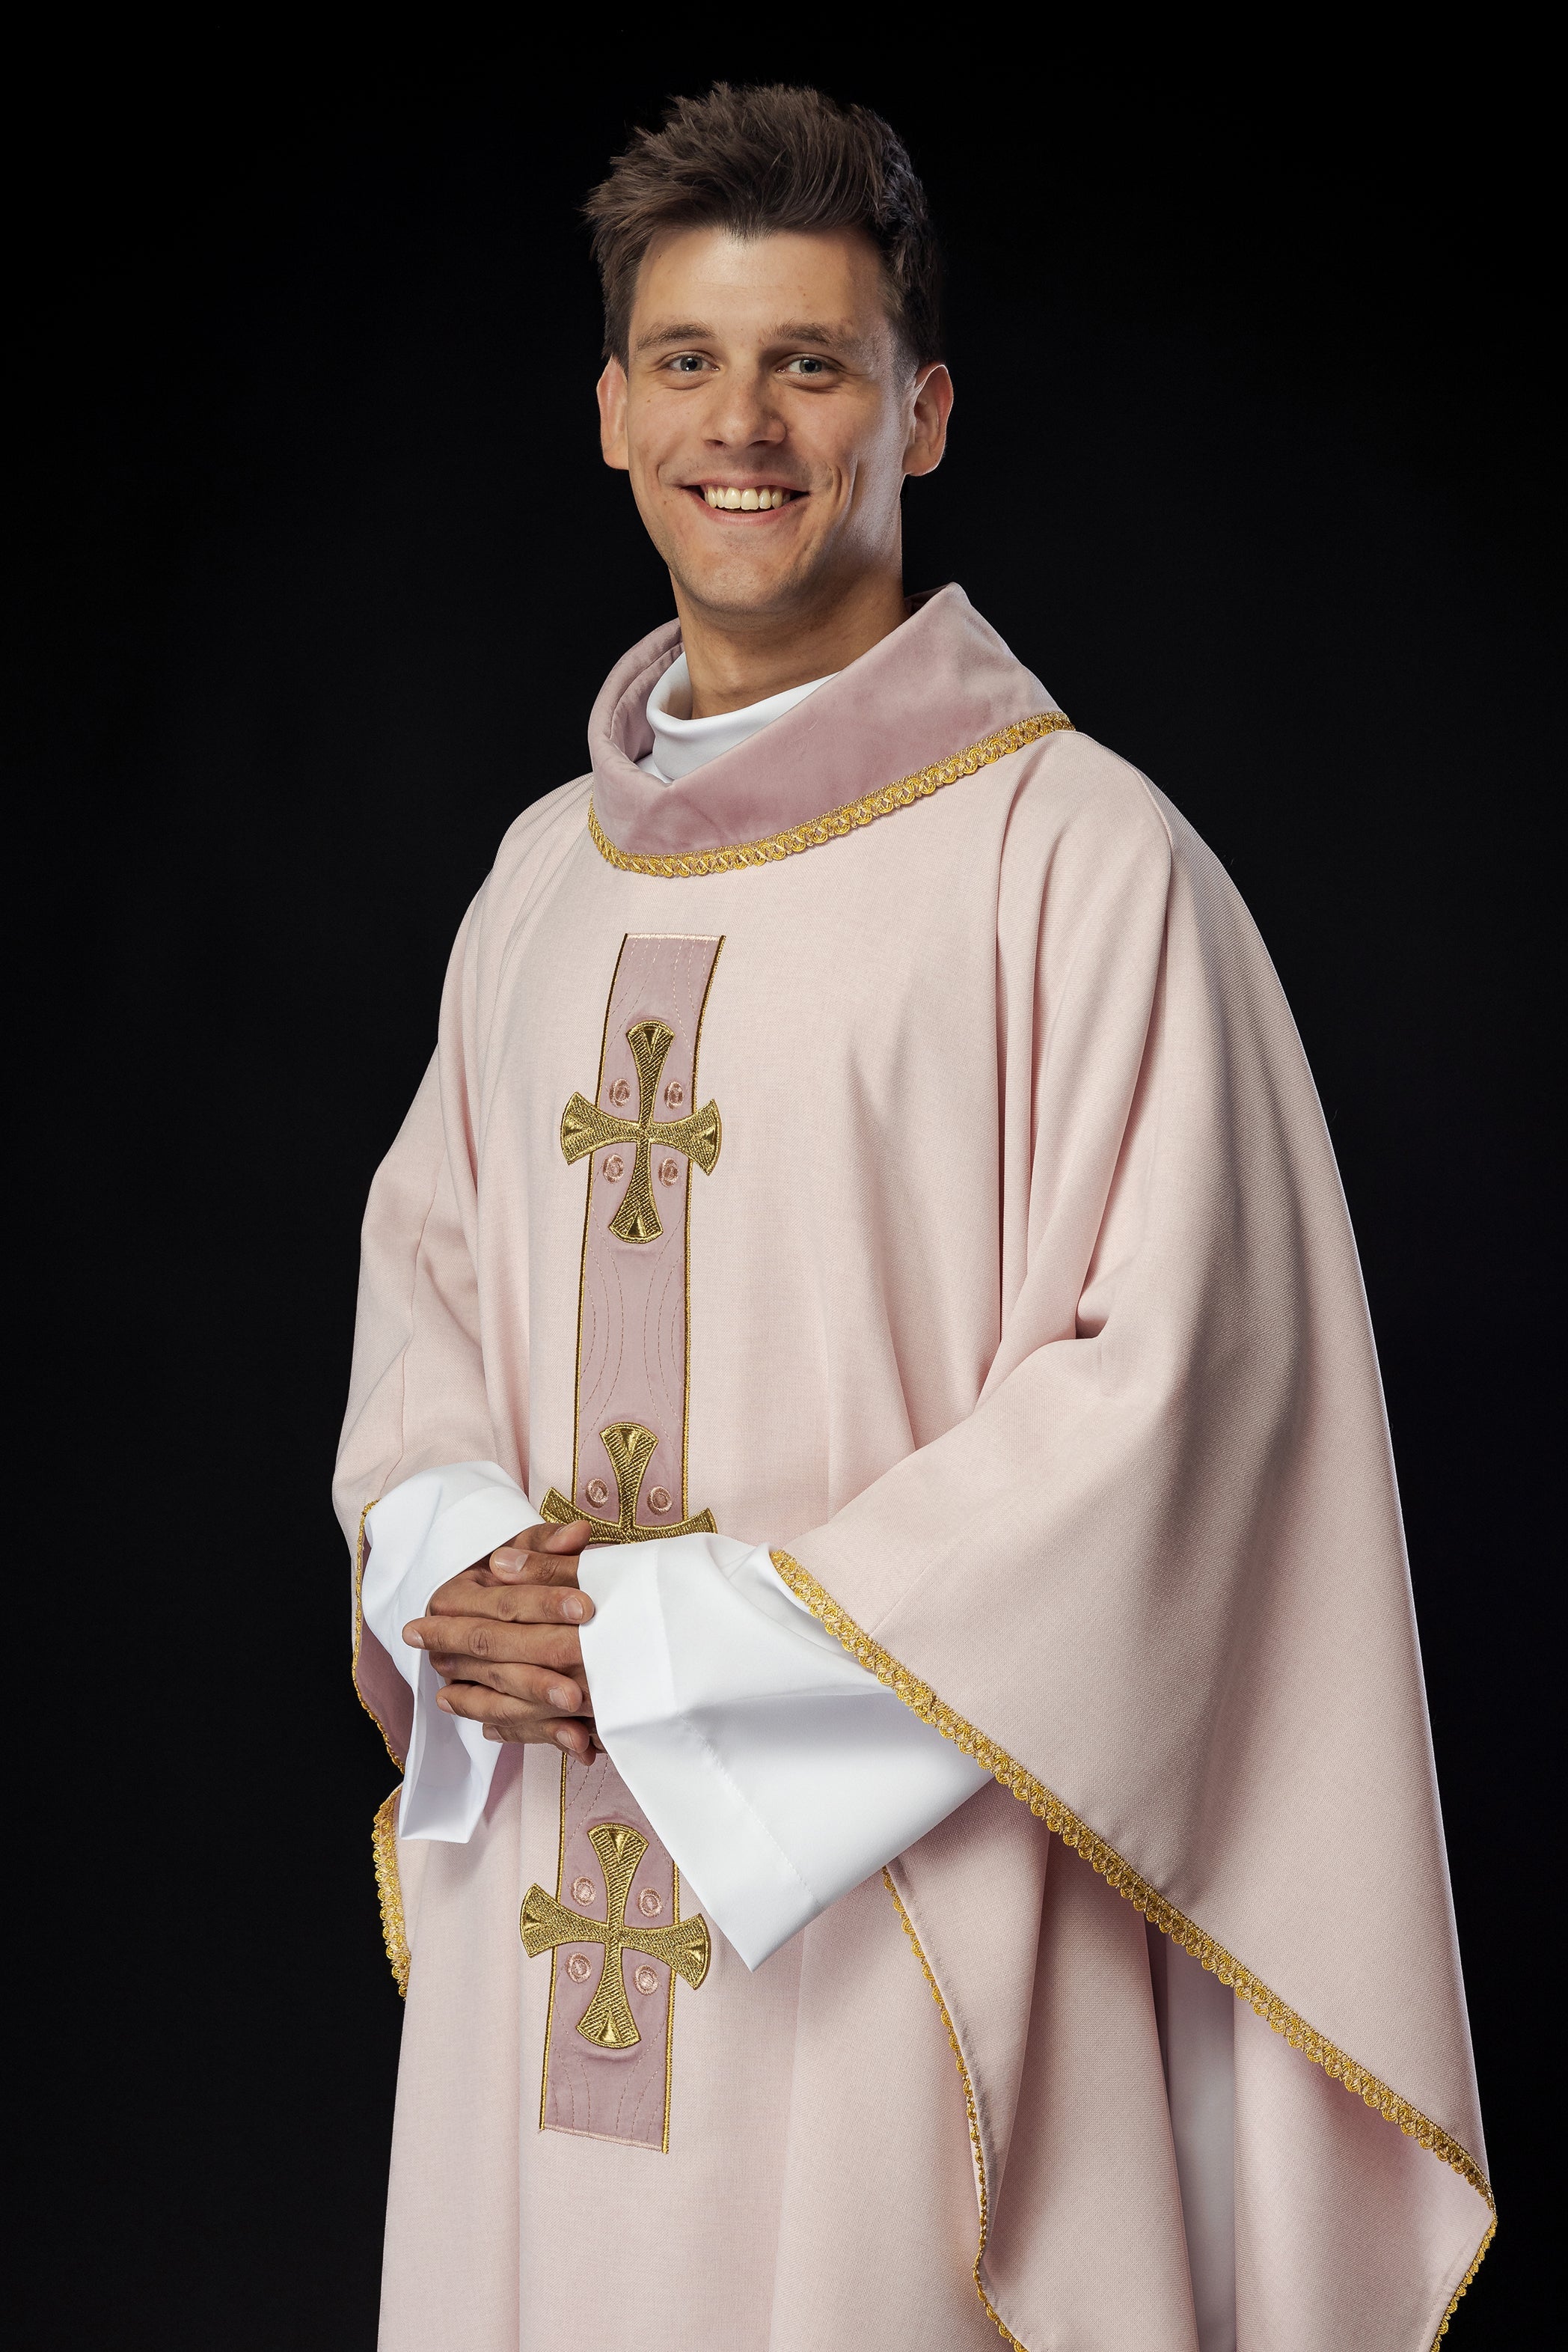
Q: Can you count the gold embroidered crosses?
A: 3